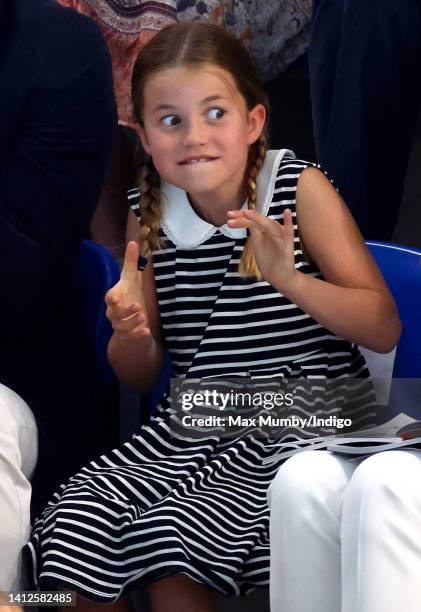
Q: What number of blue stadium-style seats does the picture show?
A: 2